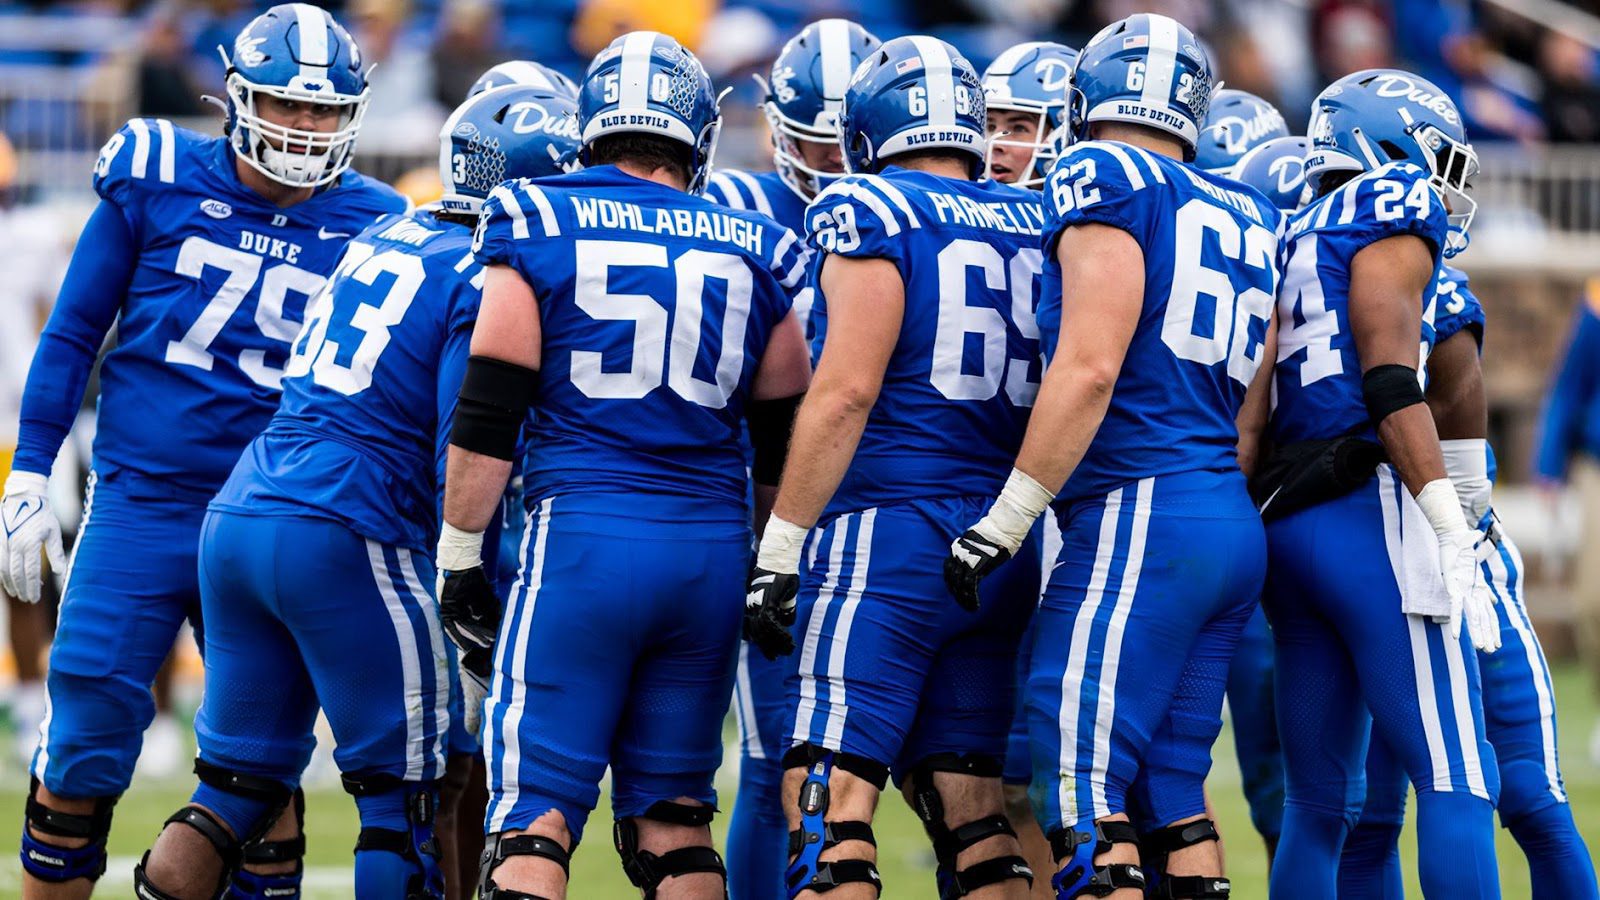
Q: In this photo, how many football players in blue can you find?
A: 11